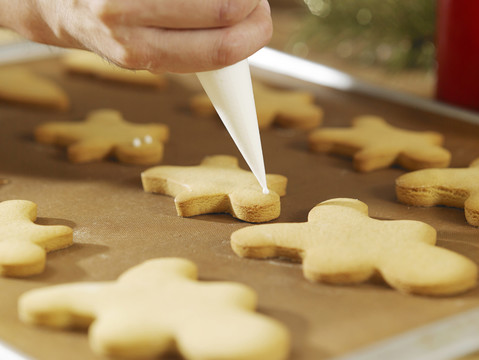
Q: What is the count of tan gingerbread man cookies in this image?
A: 10